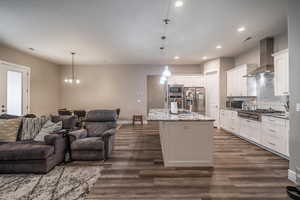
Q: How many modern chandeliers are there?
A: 1